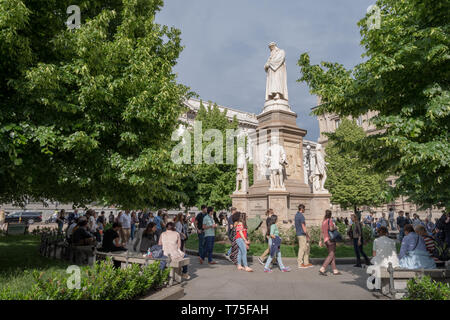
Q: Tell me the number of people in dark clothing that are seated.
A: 3